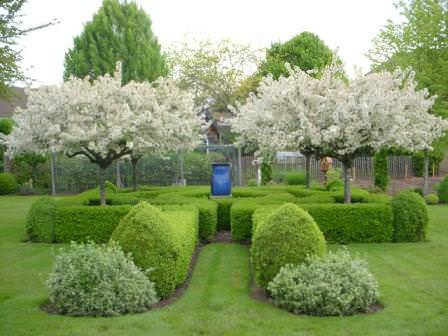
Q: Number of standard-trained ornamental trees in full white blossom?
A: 4